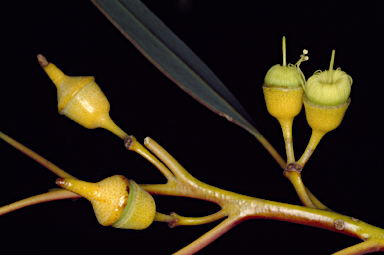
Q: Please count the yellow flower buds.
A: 4